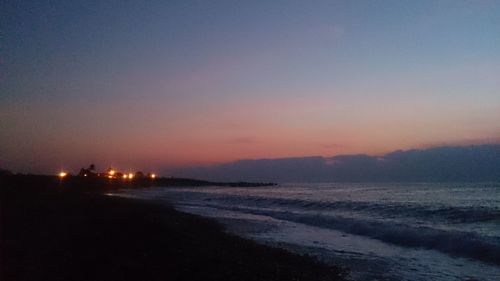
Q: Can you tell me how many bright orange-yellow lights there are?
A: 5